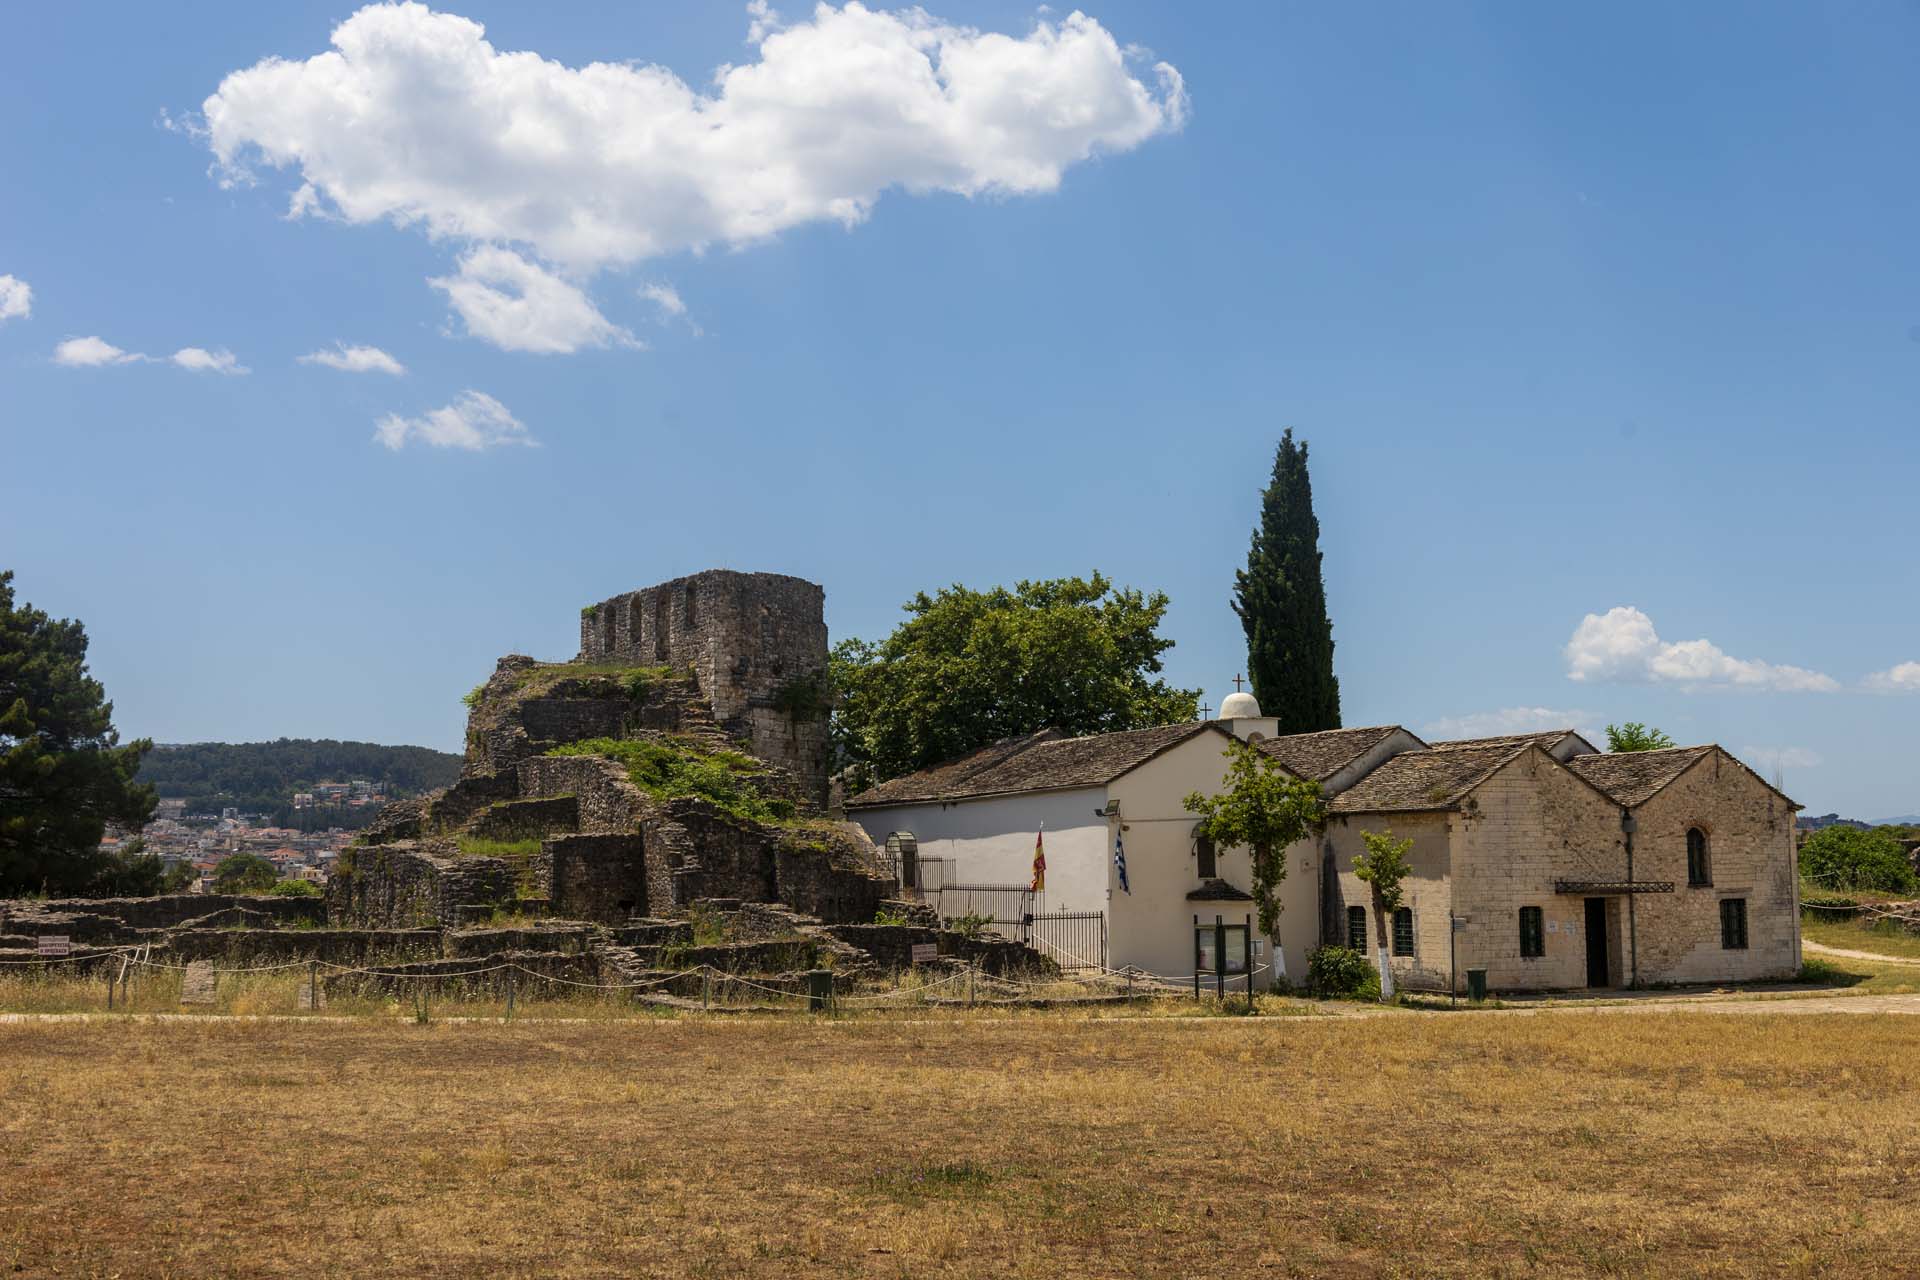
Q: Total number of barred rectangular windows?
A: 4